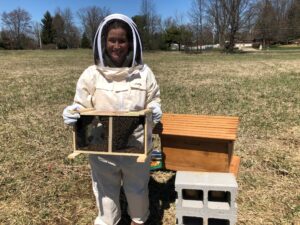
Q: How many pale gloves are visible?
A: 2